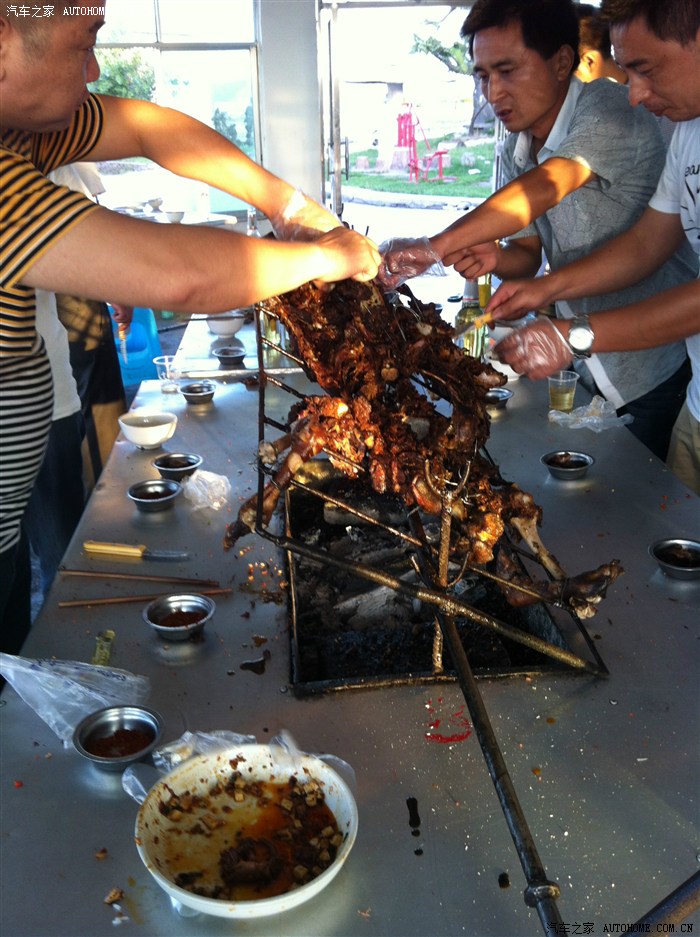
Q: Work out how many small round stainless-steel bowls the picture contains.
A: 9